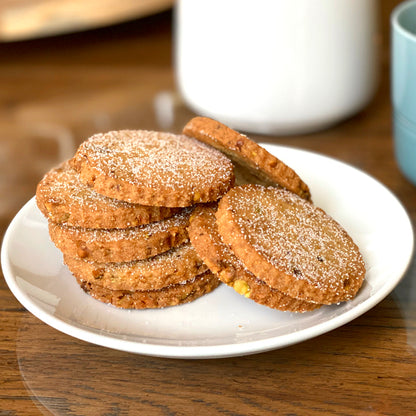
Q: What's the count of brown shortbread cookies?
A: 8